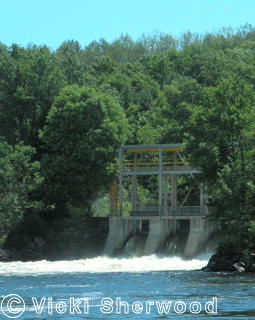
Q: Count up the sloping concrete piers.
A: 3